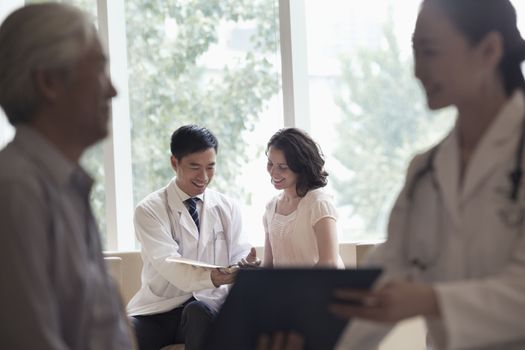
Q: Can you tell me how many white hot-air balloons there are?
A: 0